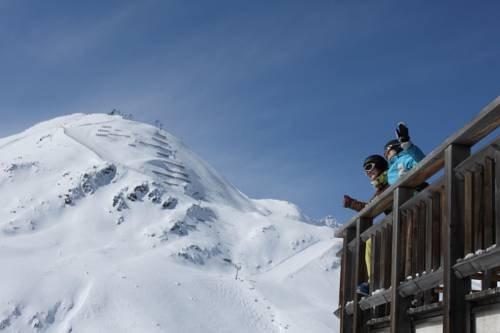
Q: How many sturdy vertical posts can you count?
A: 4